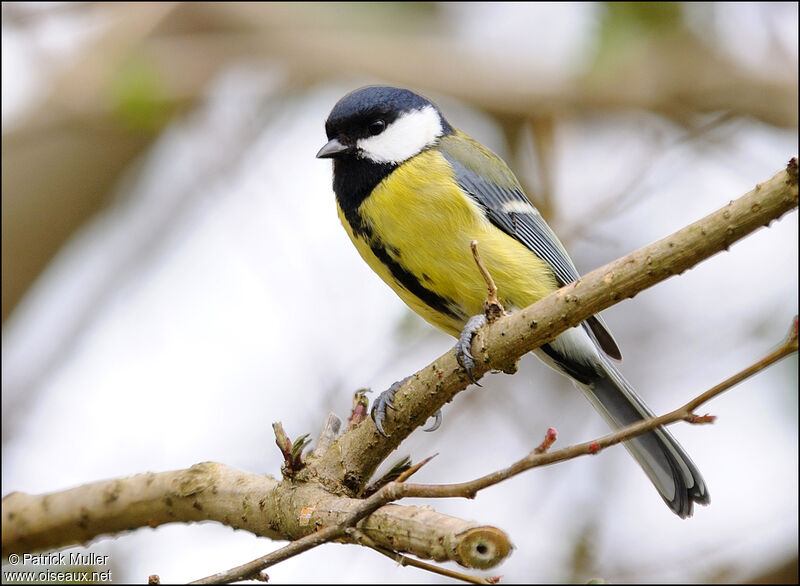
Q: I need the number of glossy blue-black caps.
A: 1